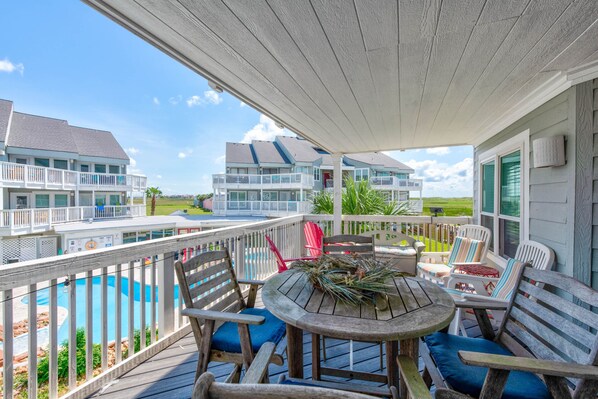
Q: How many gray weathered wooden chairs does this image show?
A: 4